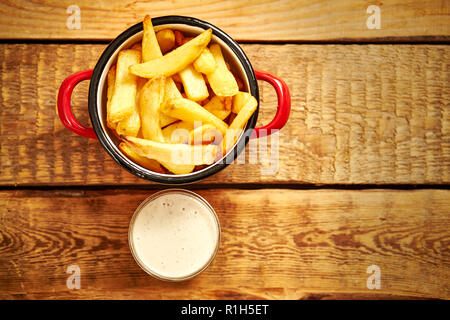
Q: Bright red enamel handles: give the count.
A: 2